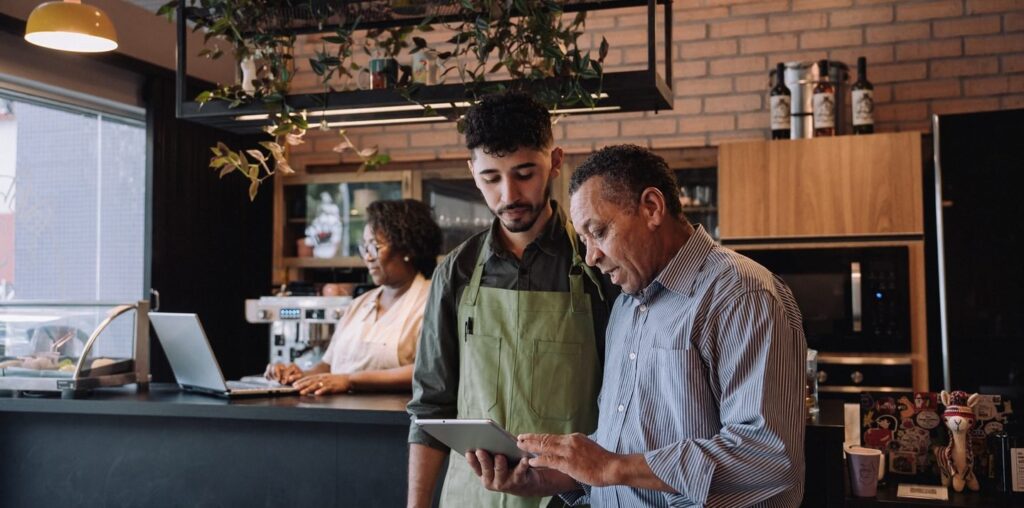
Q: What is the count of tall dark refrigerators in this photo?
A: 1